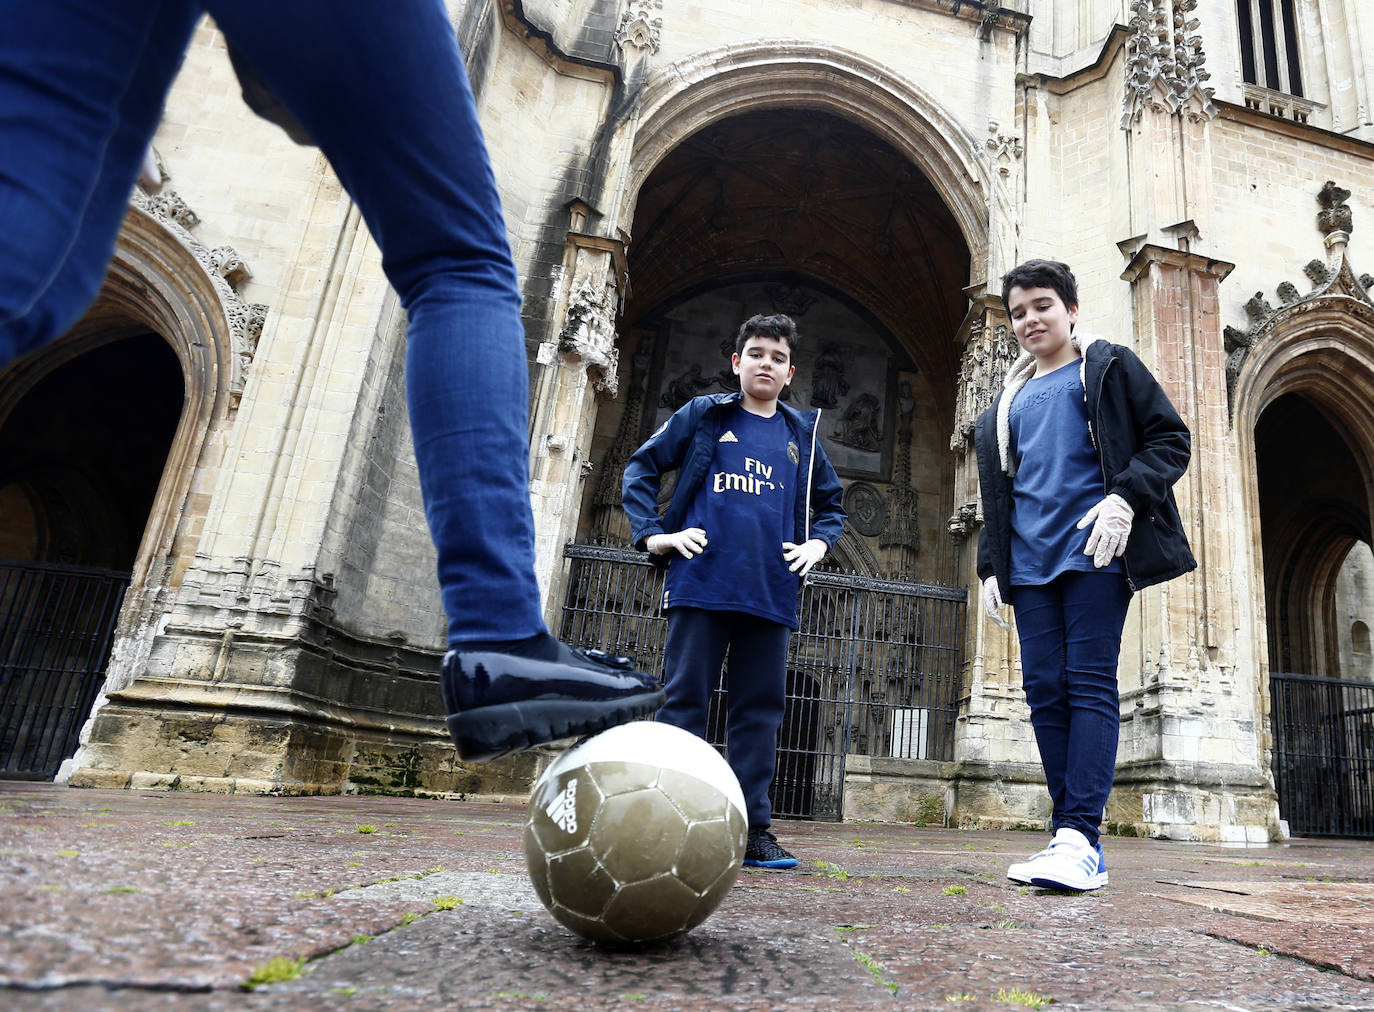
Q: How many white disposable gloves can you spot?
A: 4